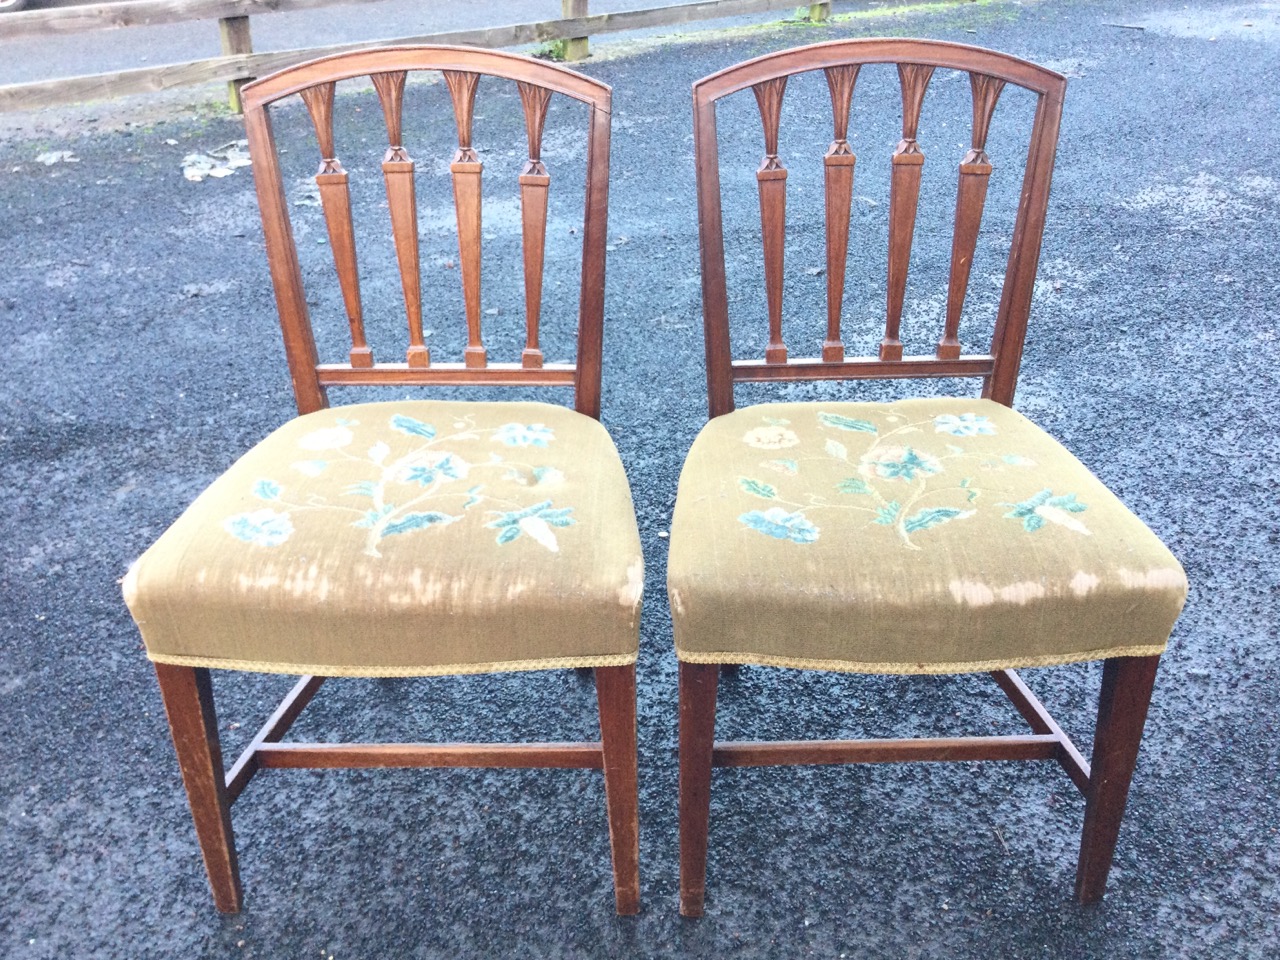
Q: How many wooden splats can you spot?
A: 8